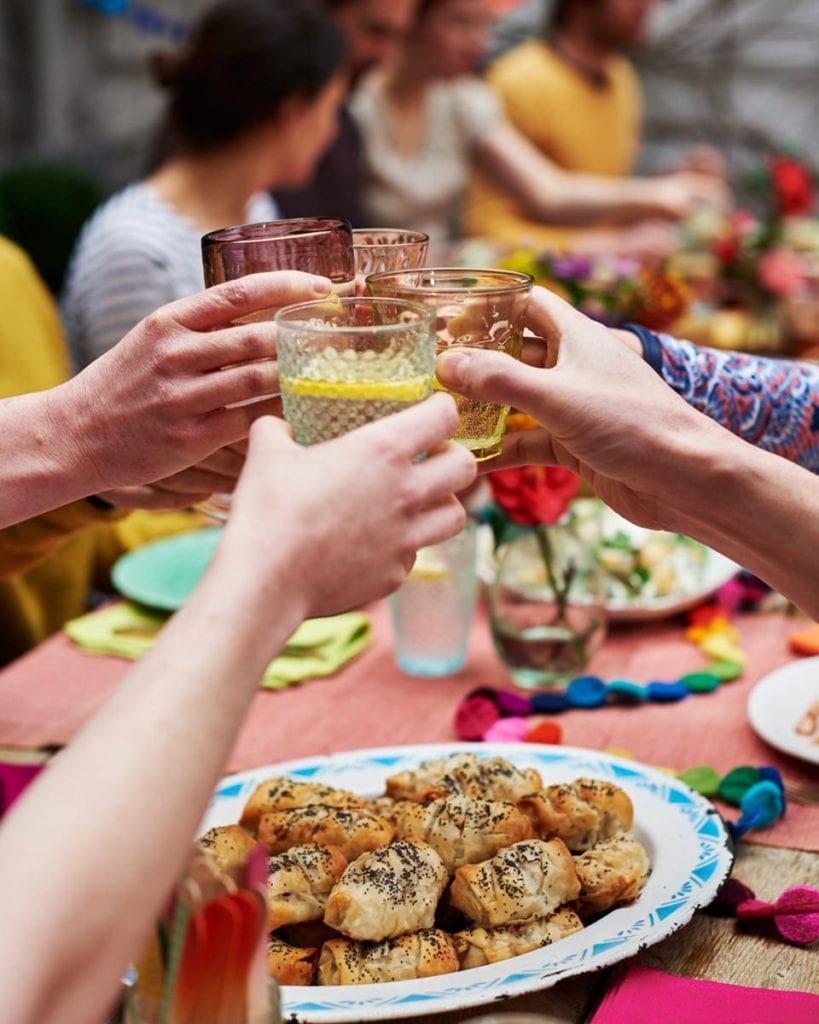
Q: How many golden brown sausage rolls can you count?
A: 13